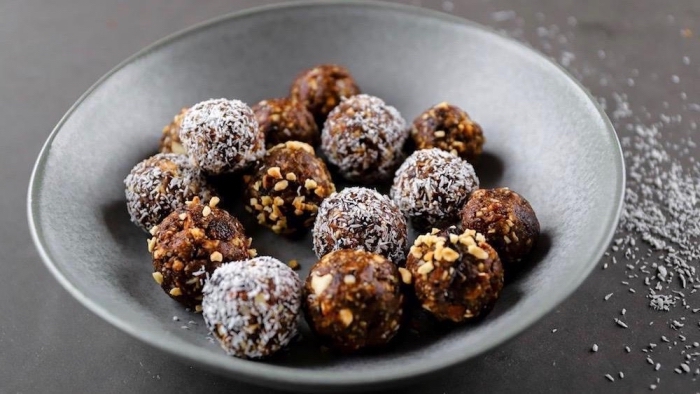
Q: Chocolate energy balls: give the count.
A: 15